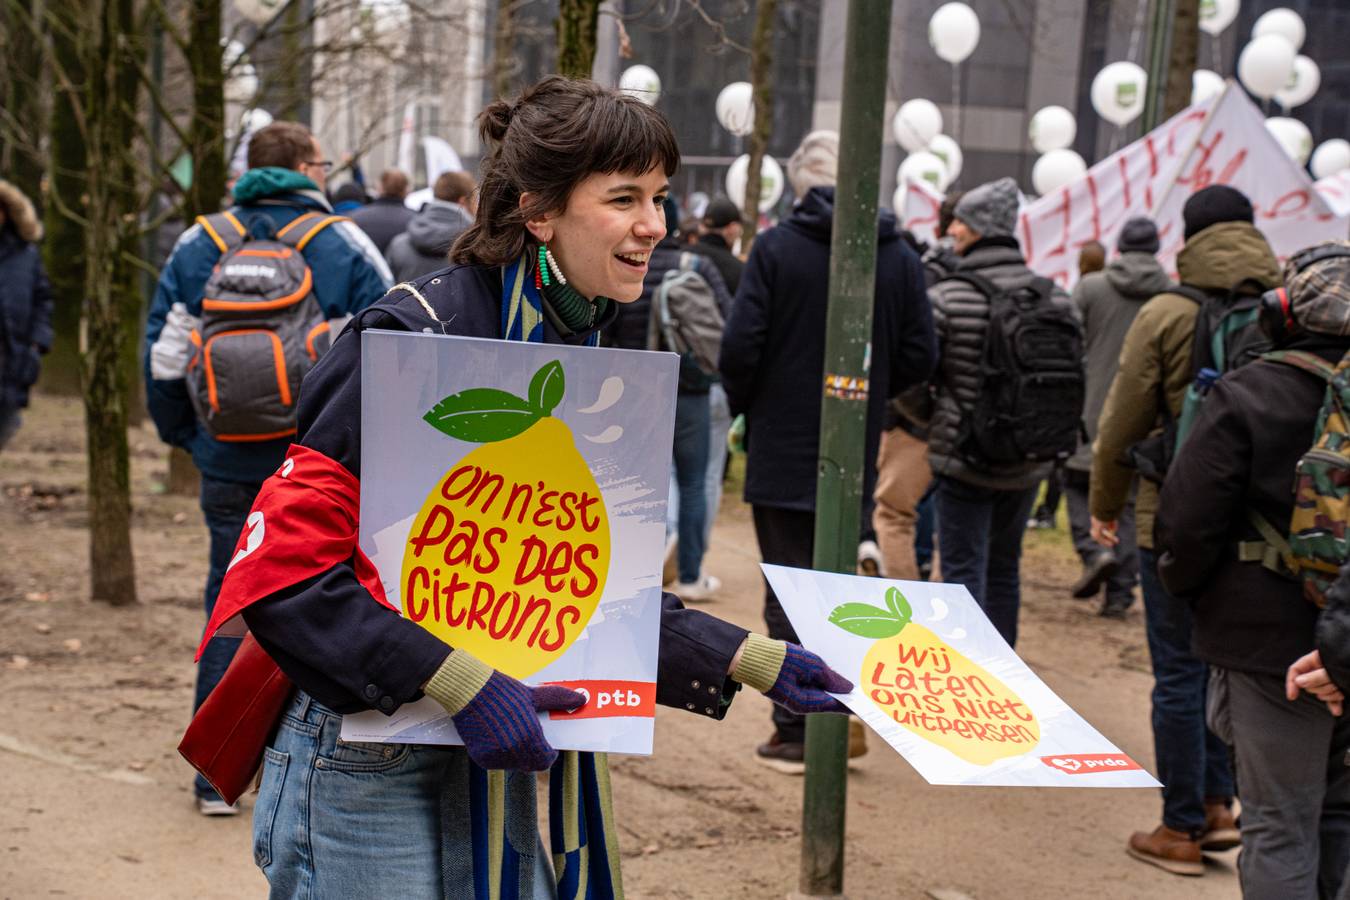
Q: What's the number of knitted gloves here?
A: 2